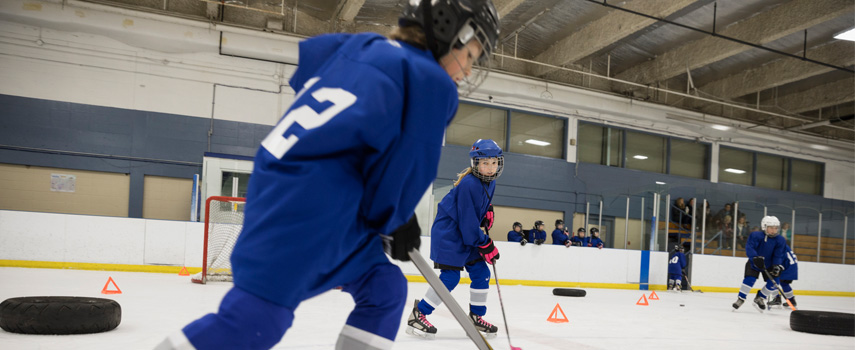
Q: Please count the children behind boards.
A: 5